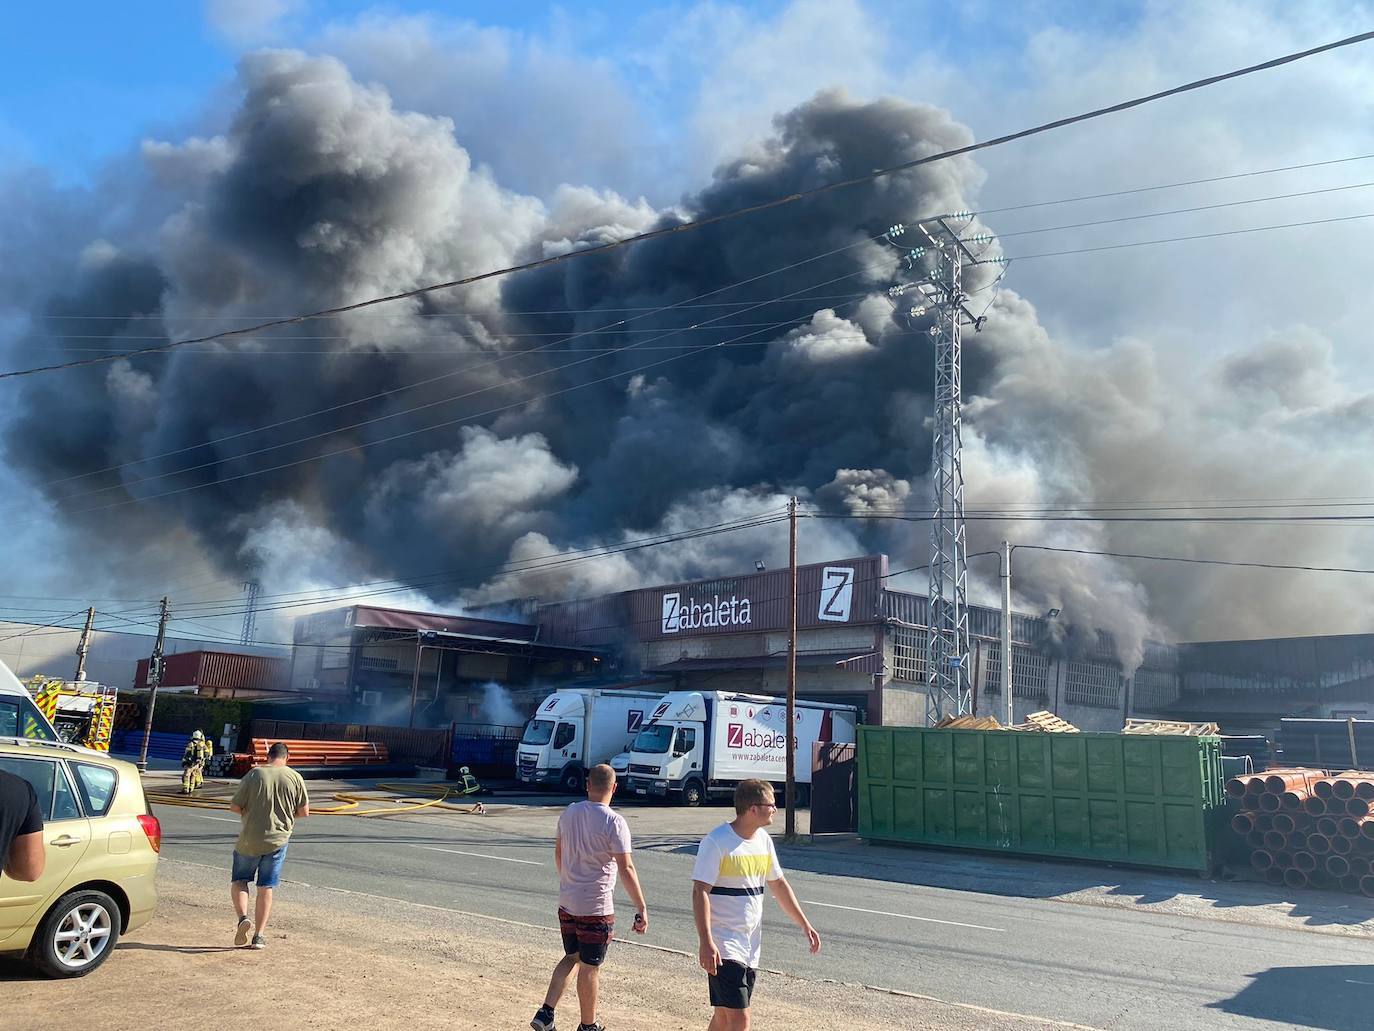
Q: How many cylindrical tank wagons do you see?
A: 0